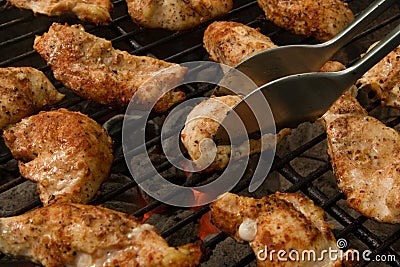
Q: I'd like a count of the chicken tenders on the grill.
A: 12